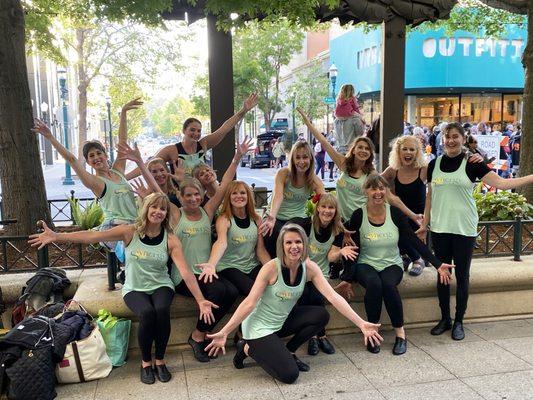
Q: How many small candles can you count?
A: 0